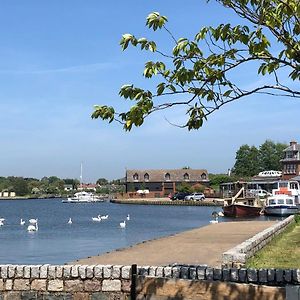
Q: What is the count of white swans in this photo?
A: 10